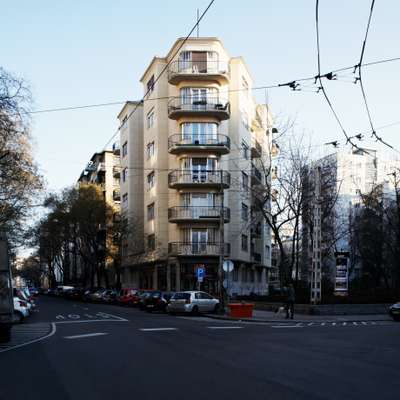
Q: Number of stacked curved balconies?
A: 6